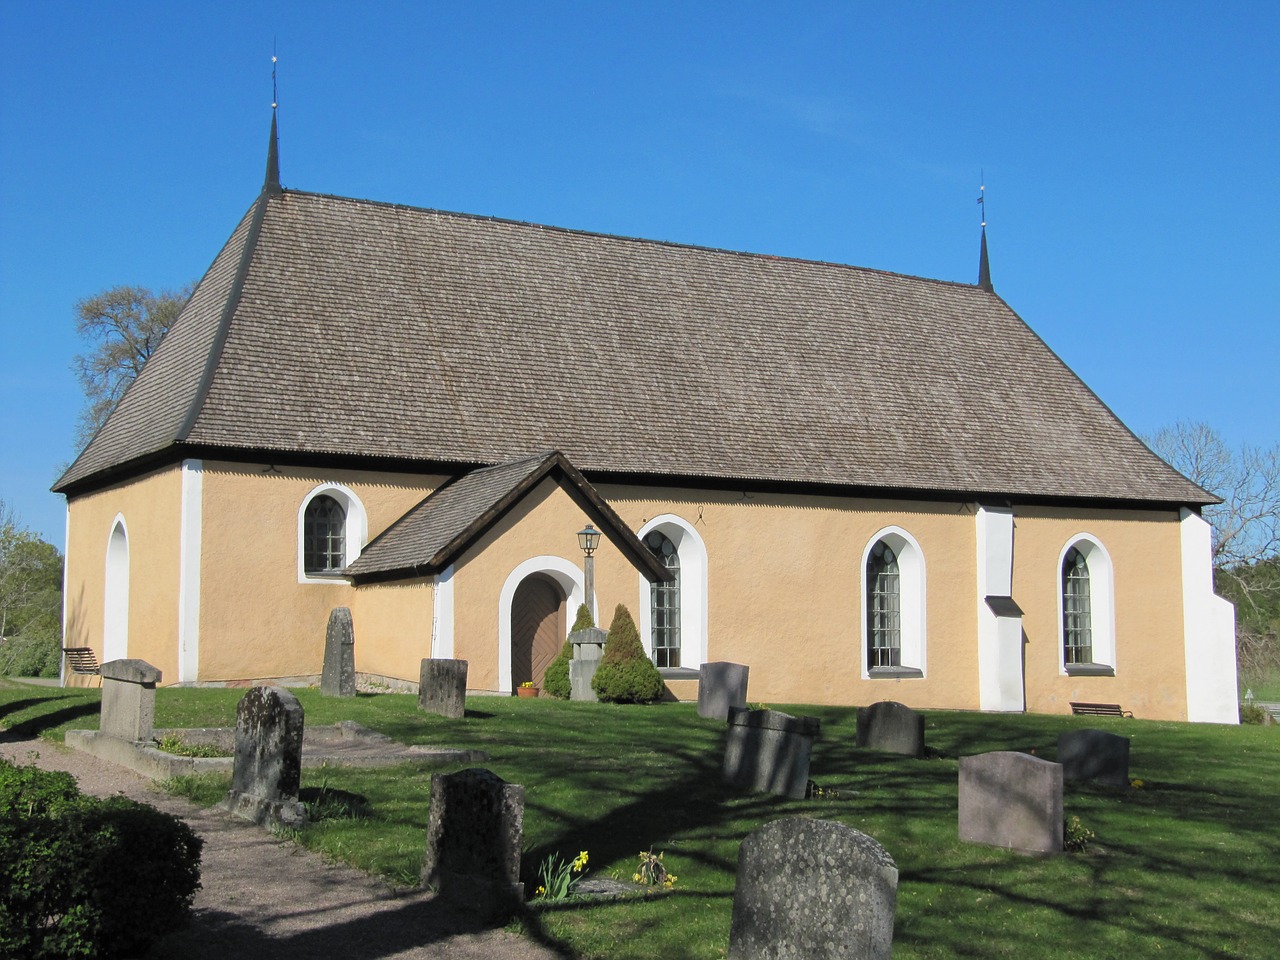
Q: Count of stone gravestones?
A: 12